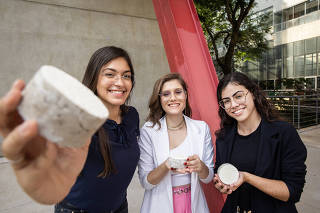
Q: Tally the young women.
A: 3